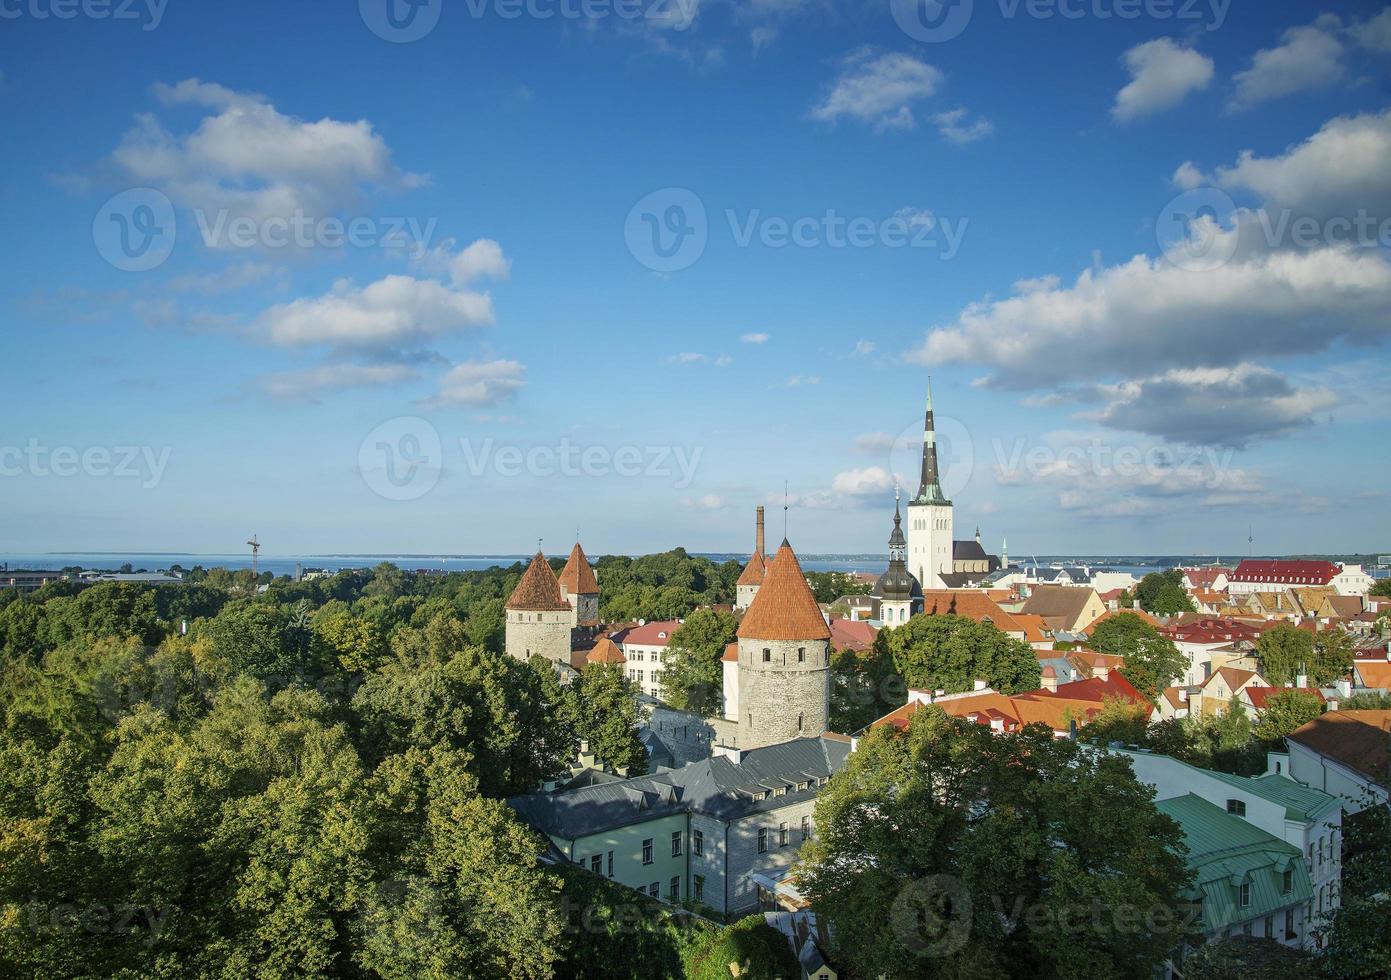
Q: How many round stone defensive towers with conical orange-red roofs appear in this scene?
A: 4